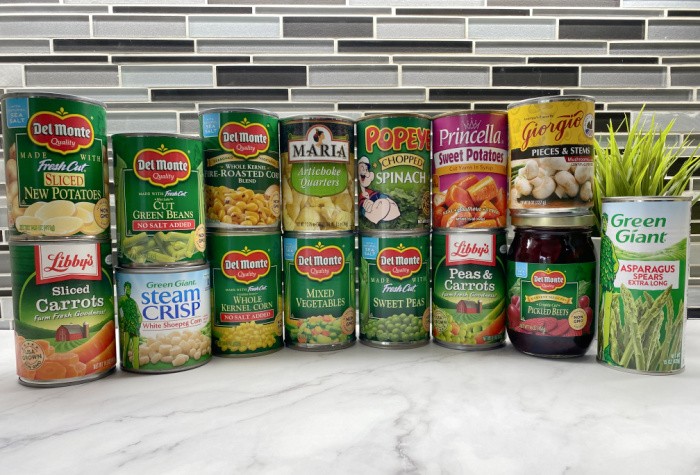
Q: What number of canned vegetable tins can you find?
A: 14